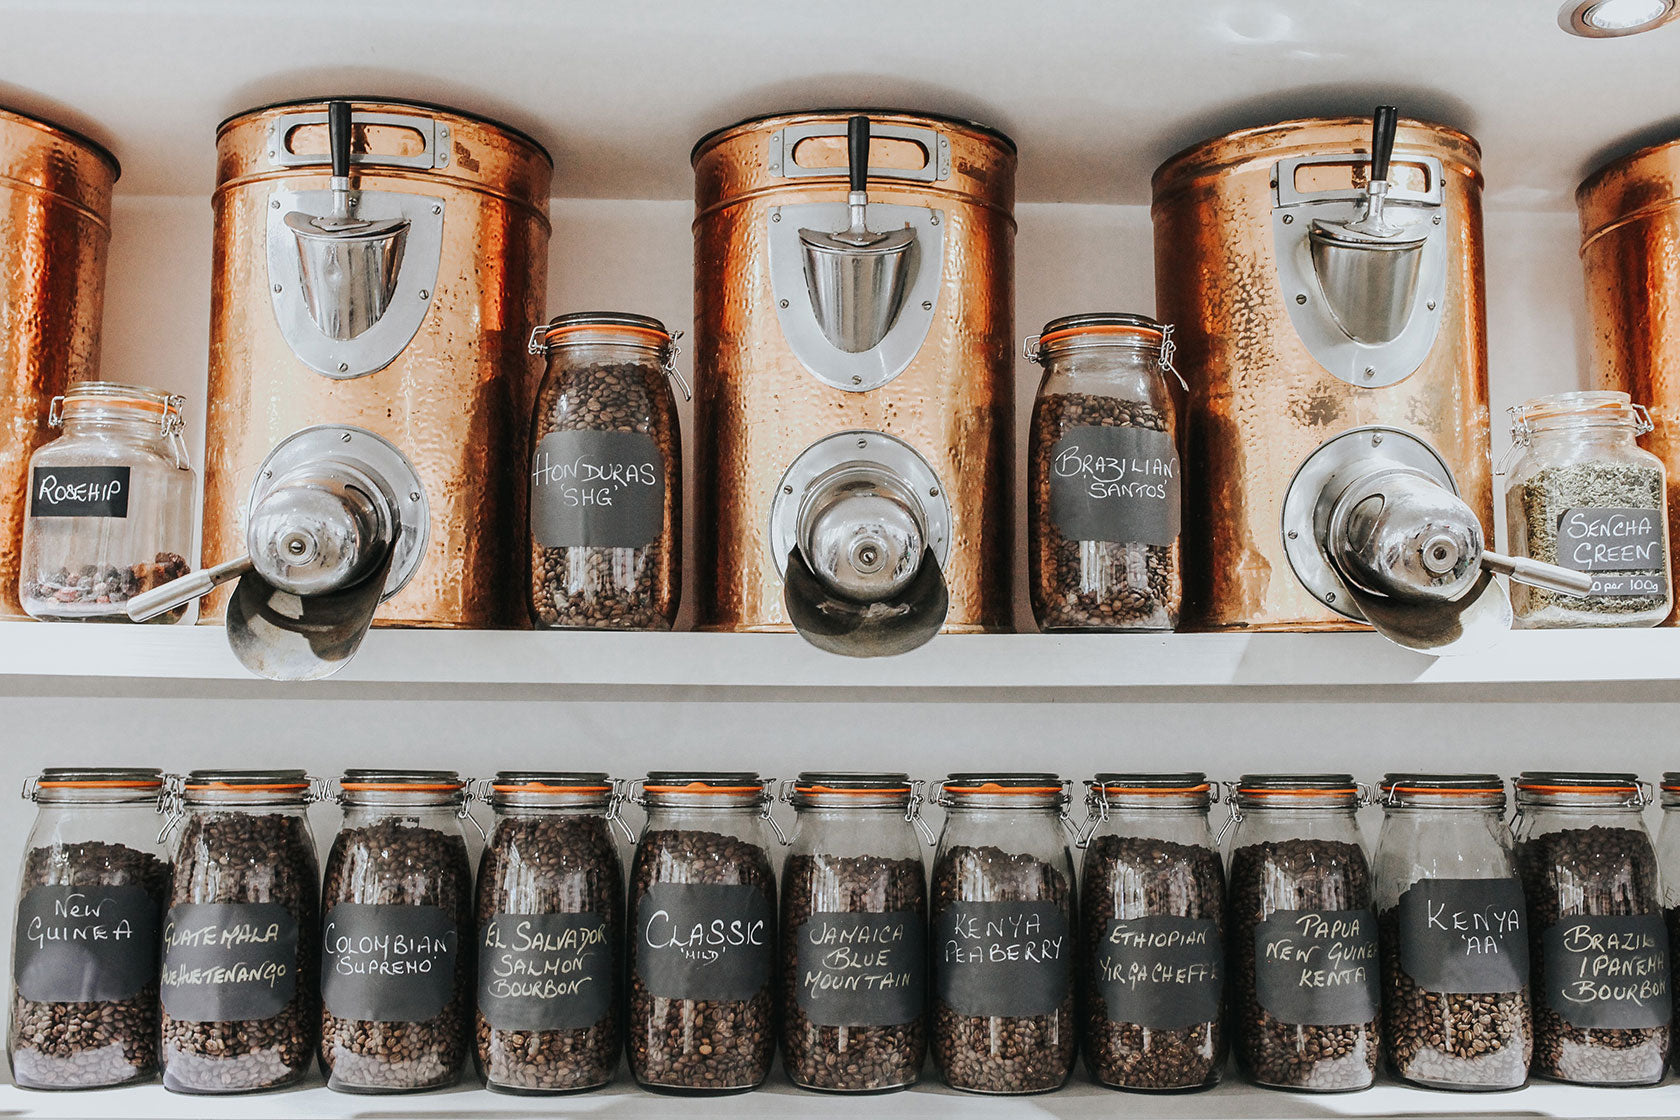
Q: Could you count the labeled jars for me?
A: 15